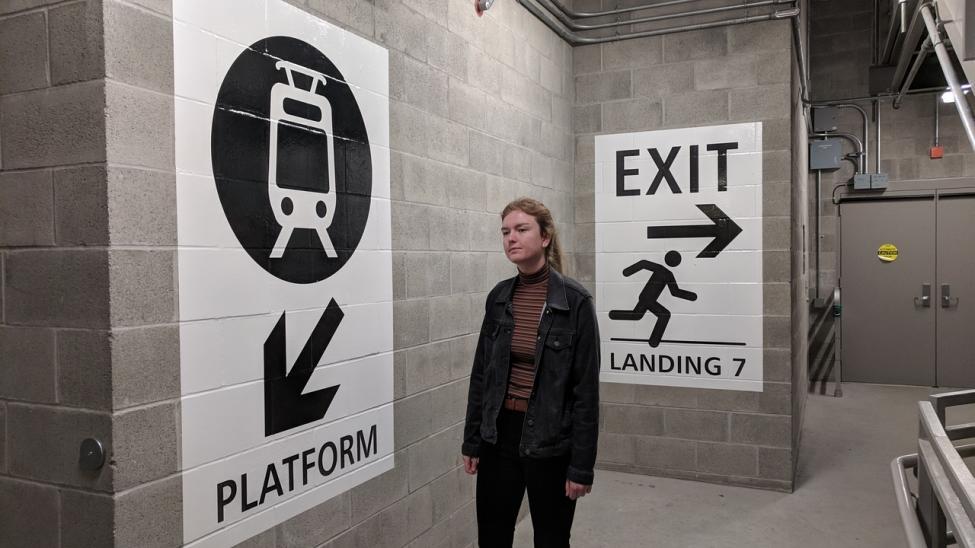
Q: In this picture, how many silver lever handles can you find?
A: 2